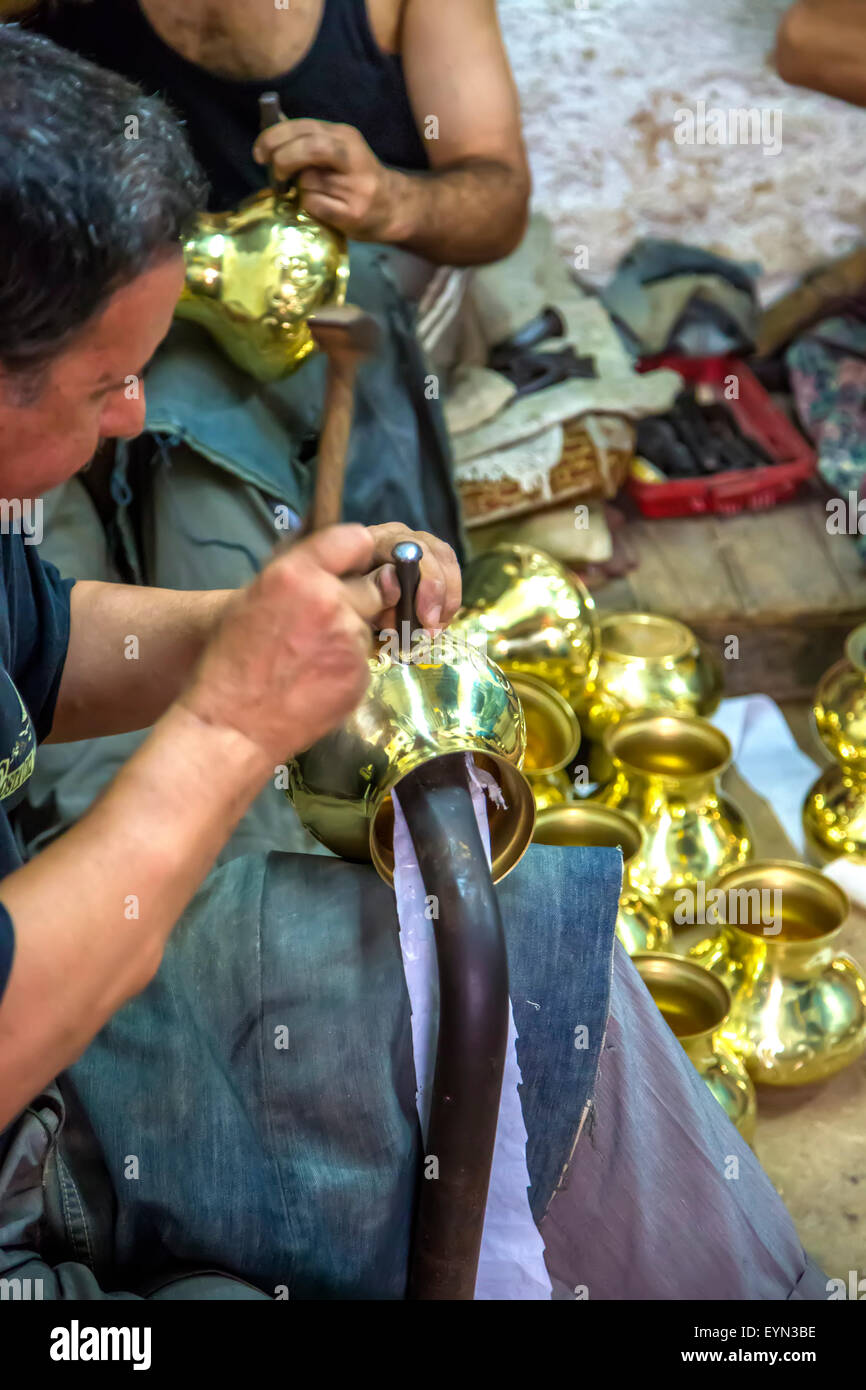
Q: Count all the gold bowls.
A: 11